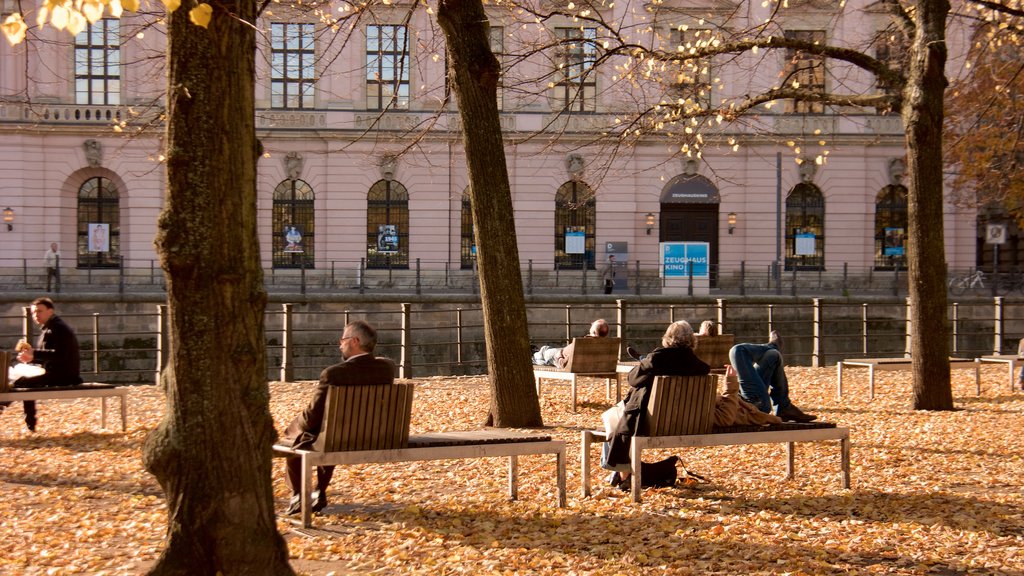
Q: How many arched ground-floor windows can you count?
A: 7